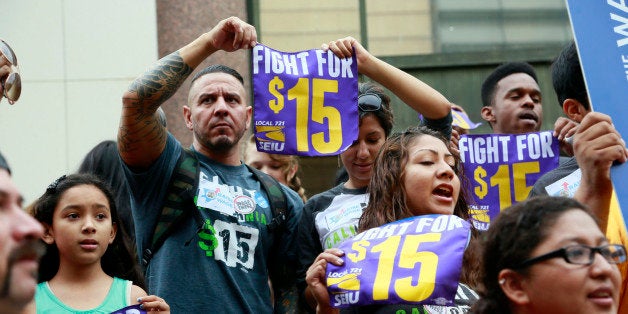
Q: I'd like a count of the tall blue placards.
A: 1